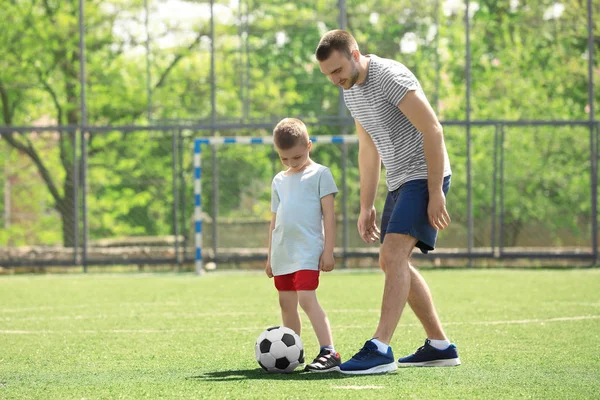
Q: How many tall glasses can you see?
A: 0